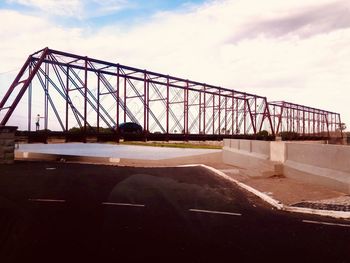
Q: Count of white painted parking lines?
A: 4